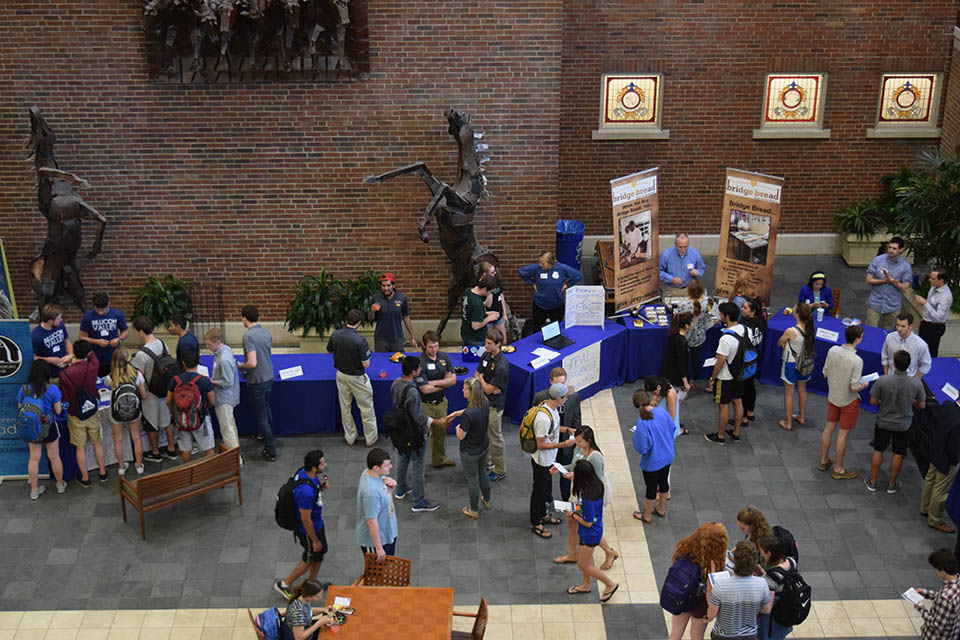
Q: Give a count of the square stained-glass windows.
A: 3